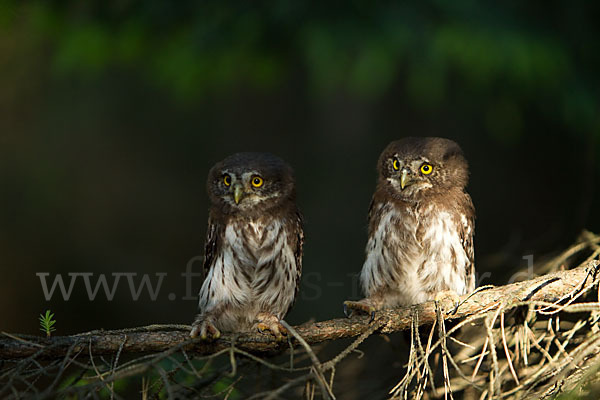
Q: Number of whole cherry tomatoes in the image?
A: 0